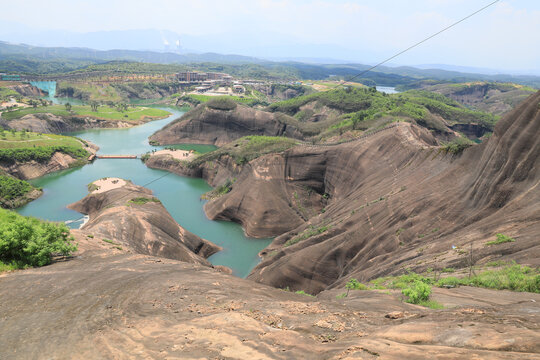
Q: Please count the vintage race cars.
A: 0